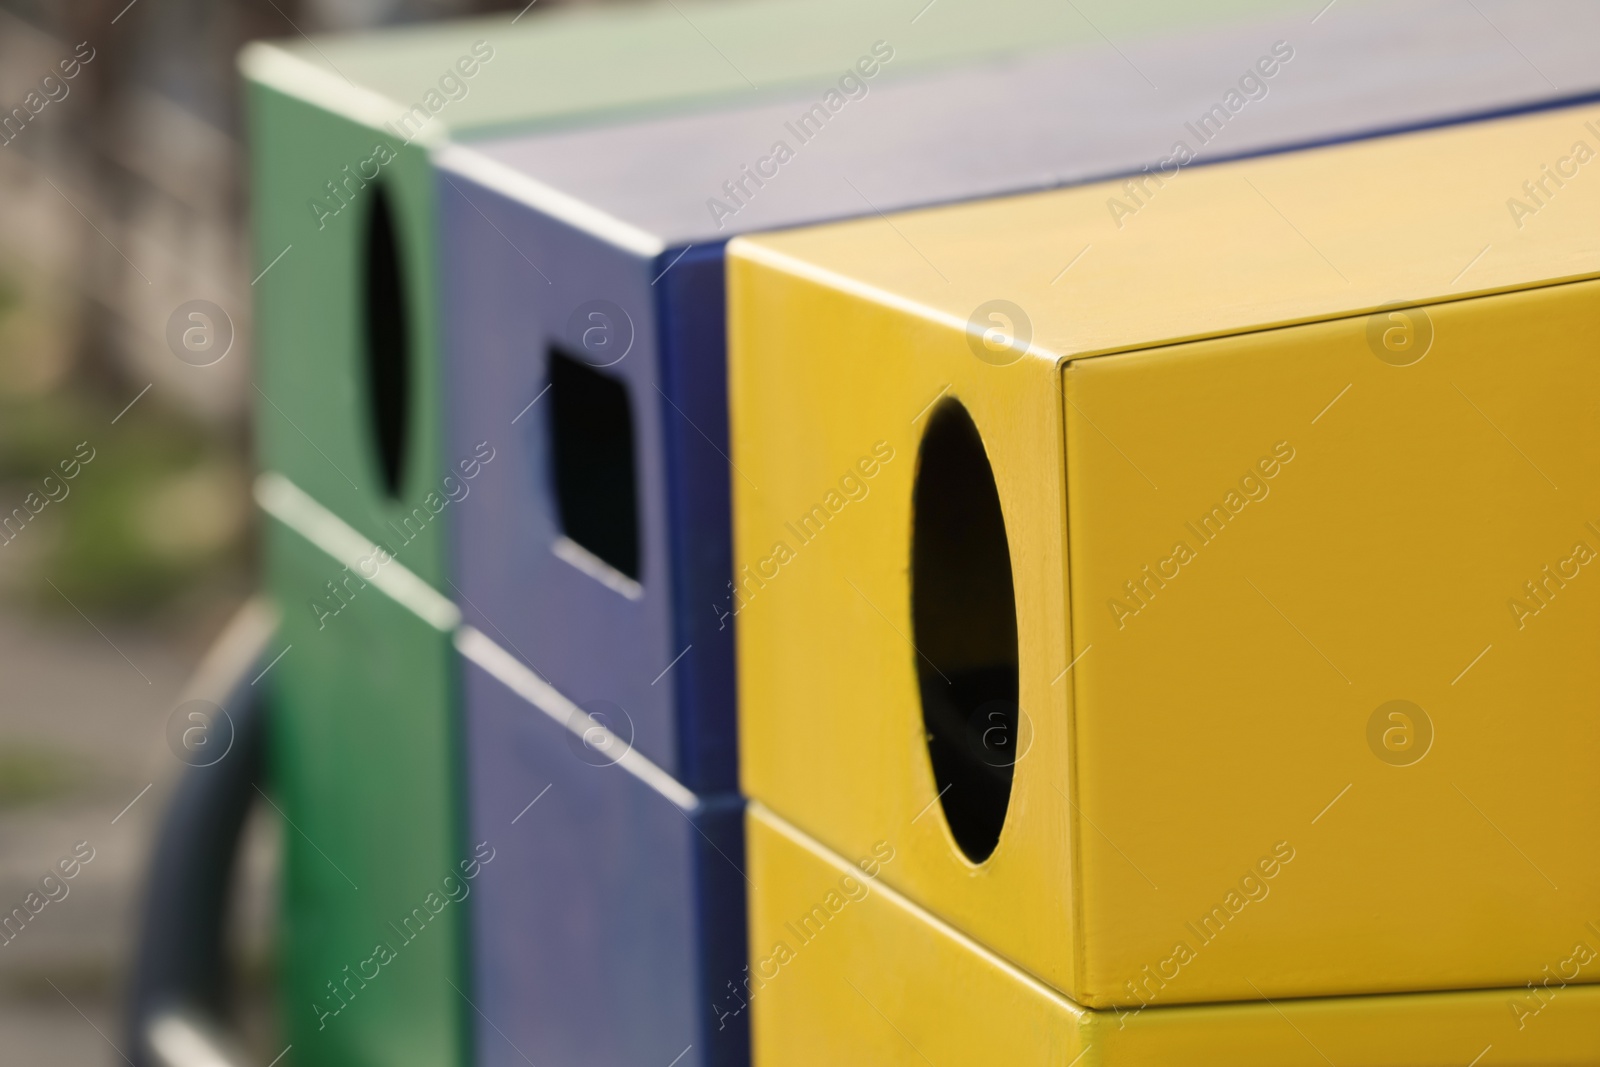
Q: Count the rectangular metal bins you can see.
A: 3